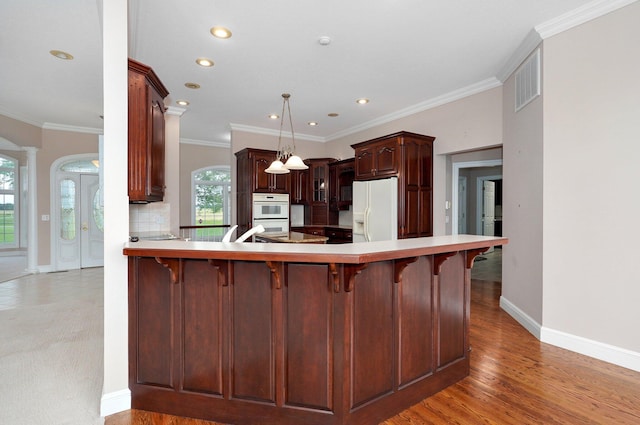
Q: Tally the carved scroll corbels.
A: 8